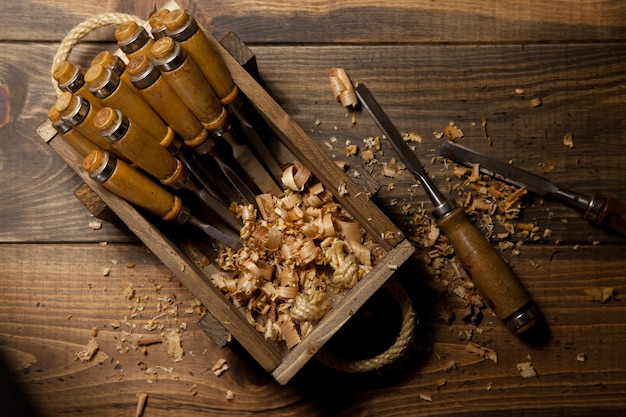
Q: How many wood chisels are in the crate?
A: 12